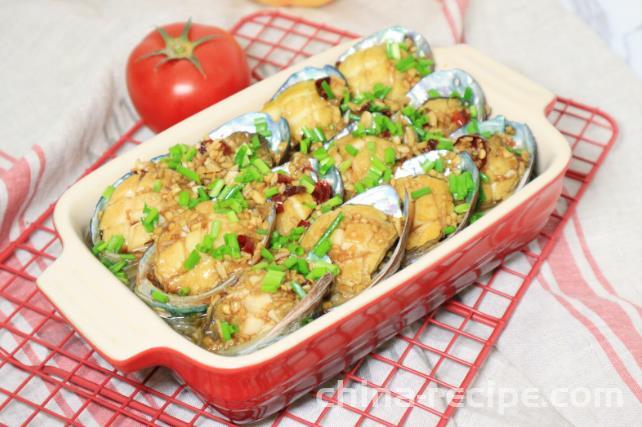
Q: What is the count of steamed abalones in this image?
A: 12